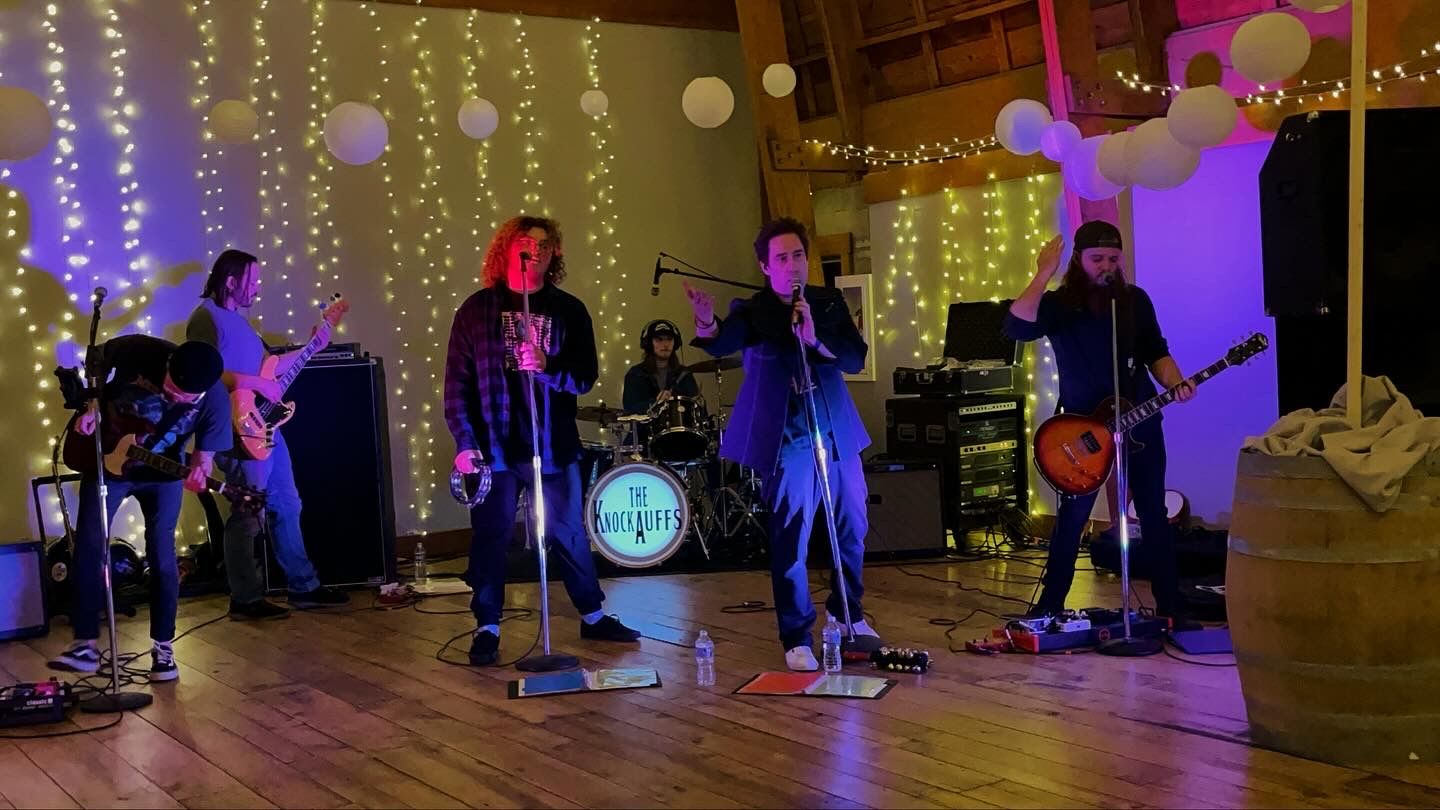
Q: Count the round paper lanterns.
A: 15